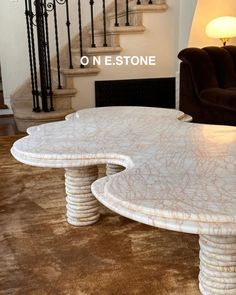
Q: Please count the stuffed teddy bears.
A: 0